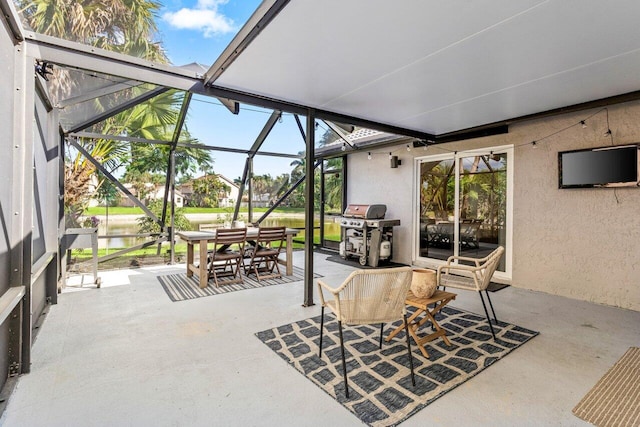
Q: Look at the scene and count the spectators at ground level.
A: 0